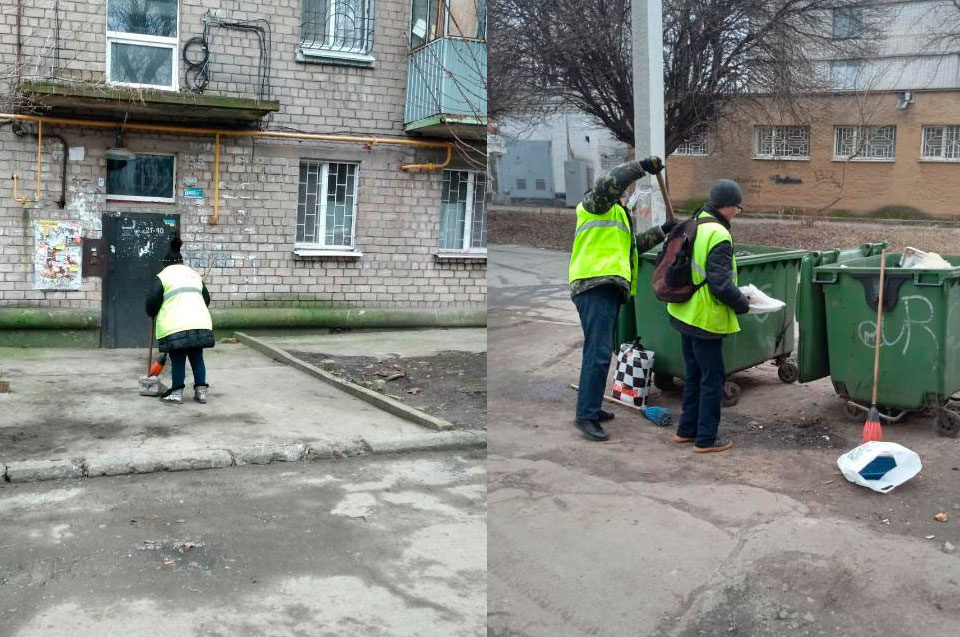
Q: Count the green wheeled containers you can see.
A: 2